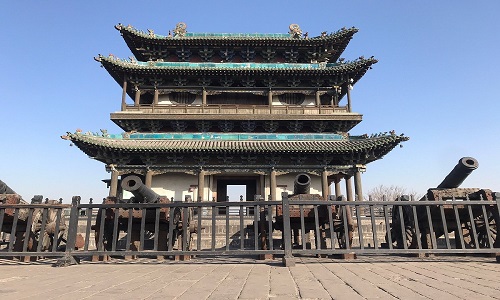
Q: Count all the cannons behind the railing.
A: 4